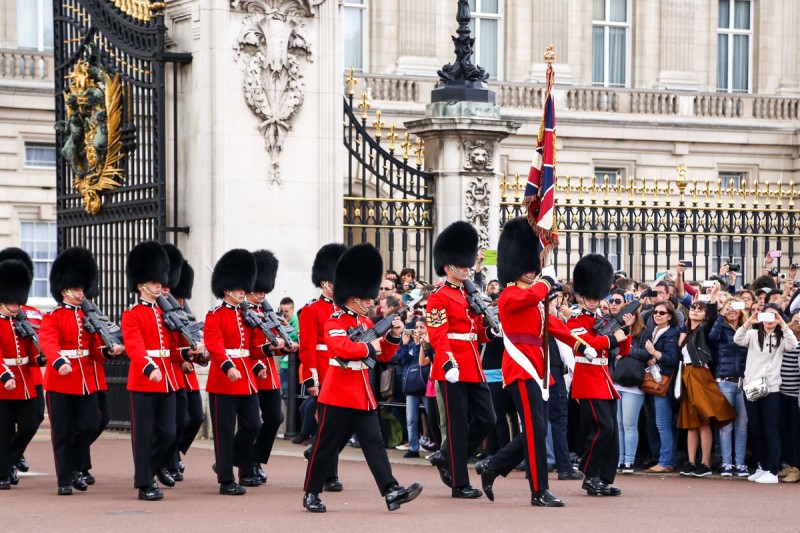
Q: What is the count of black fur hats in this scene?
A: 14